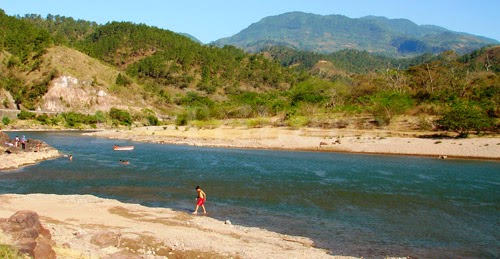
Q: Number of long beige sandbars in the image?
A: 2